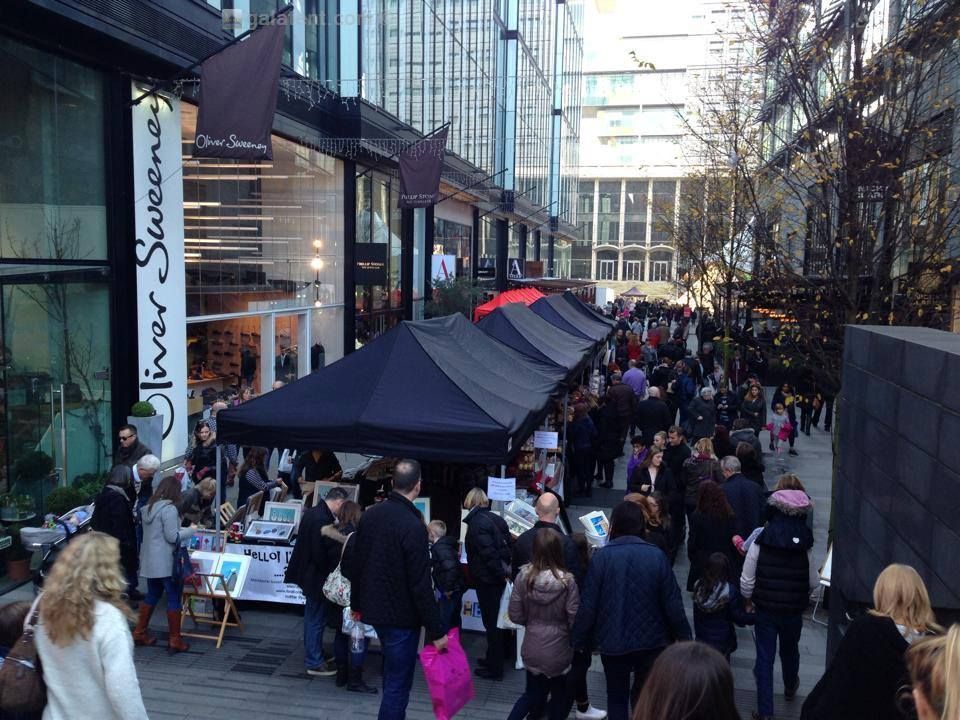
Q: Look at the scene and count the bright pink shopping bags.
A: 1